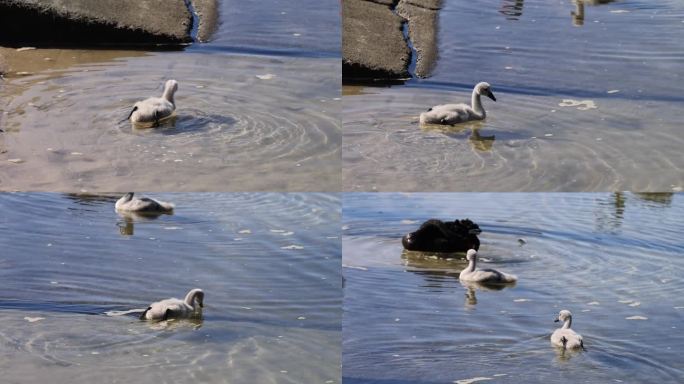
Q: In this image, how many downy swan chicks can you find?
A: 6